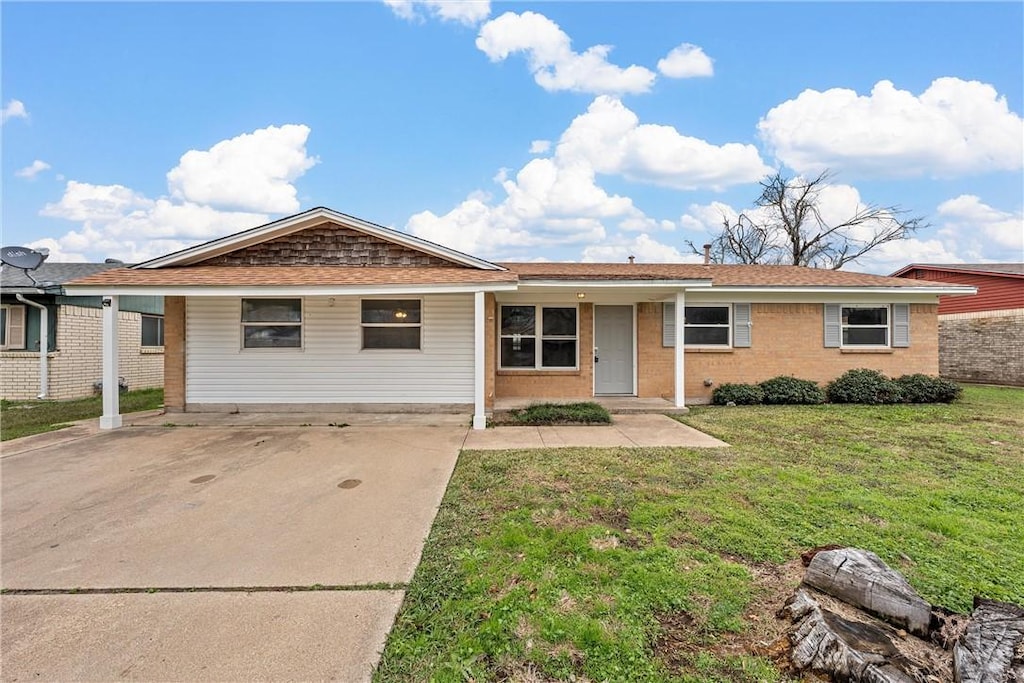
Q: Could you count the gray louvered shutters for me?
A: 4